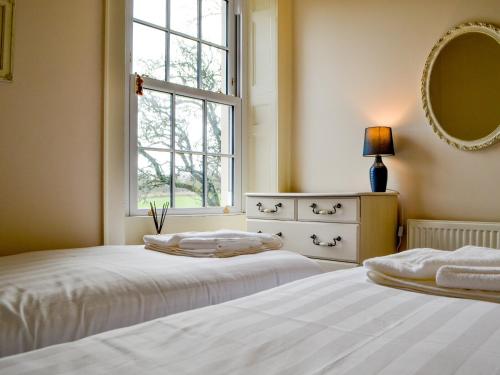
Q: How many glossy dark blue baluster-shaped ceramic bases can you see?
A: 1